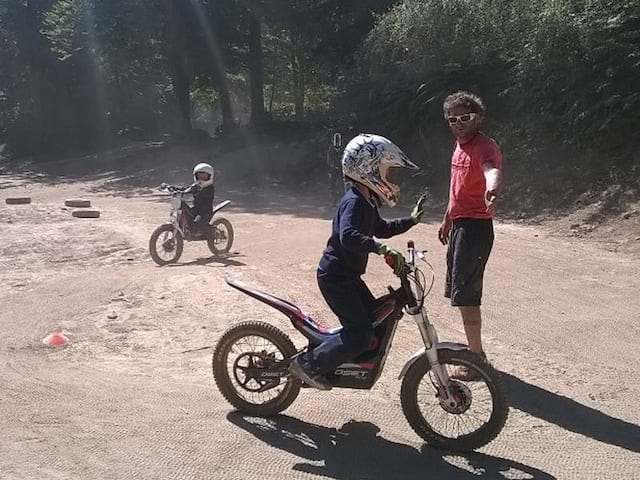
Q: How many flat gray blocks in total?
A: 3